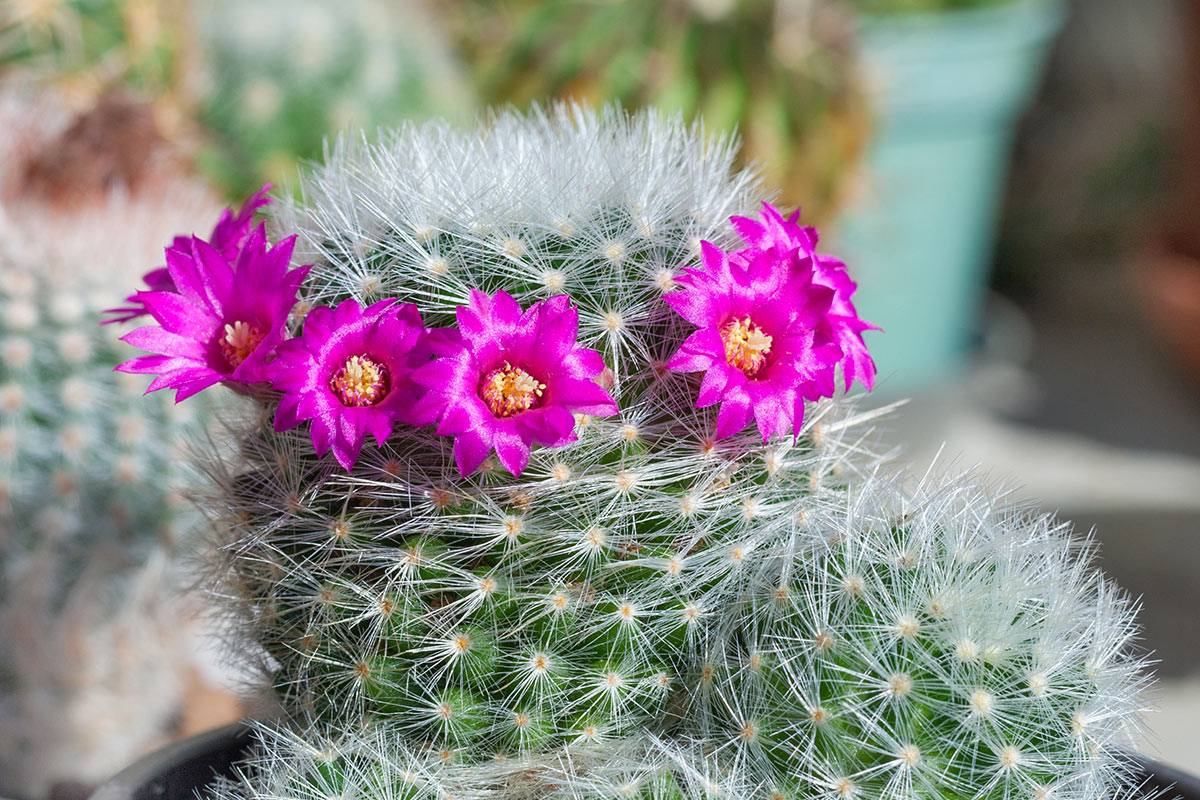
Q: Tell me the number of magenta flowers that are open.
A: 6